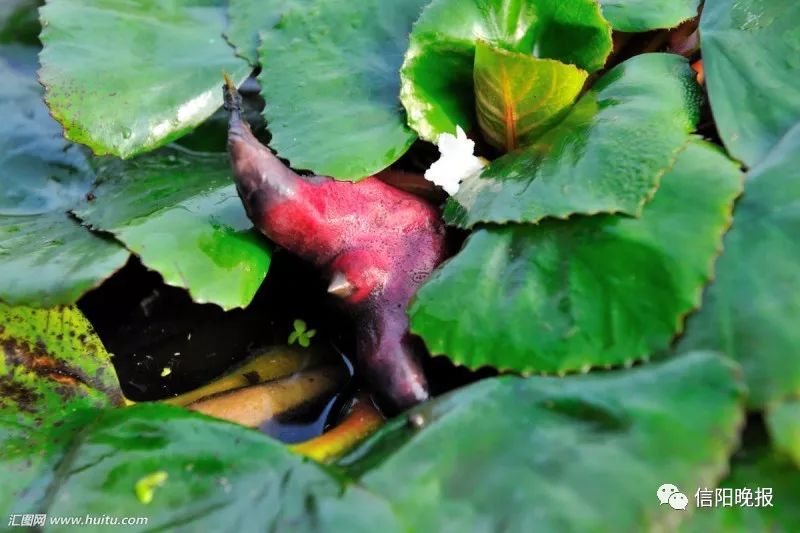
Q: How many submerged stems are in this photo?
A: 3